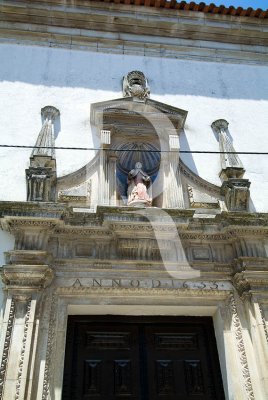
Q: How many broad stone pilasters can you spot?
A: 2